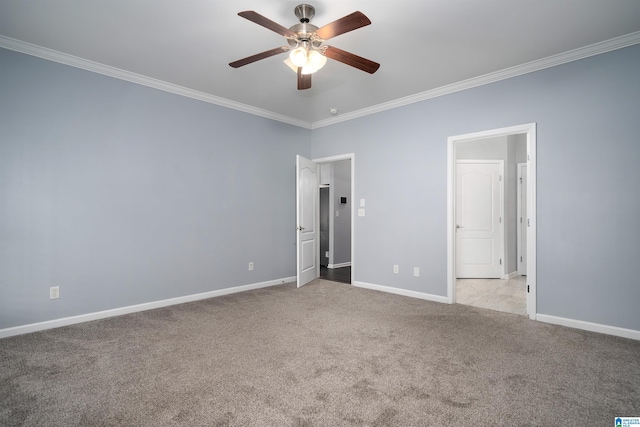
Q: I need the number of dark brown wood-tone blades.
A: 5